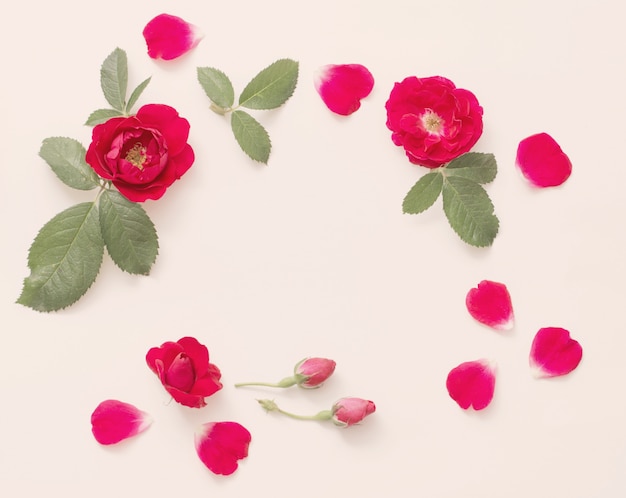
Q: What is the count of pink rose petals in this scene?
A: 8